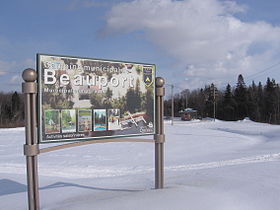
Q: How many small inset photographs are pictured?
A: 5